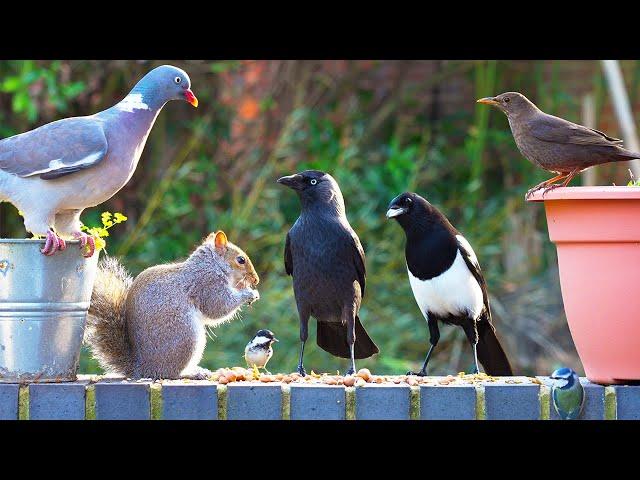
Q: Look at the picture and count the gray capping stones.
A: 11